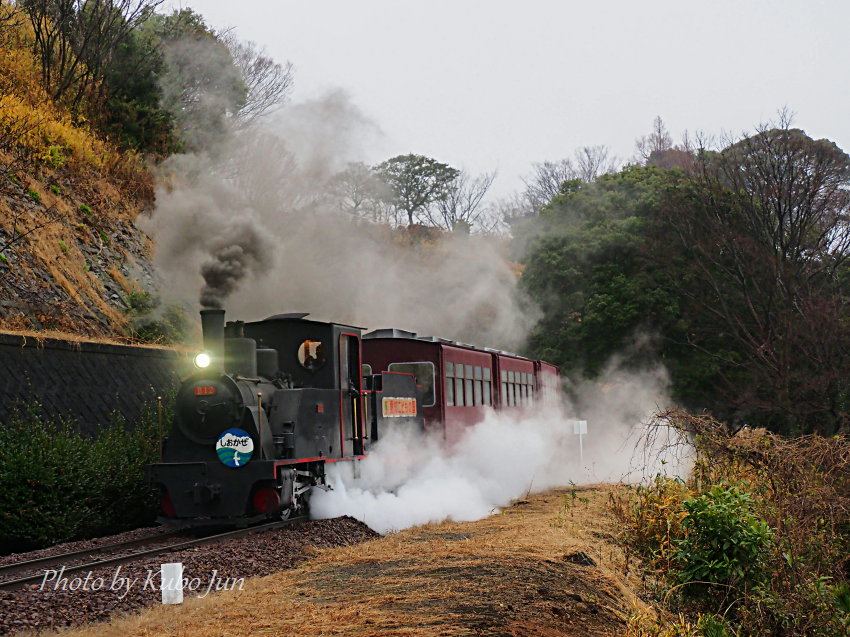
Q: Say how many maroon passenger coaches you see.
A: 3